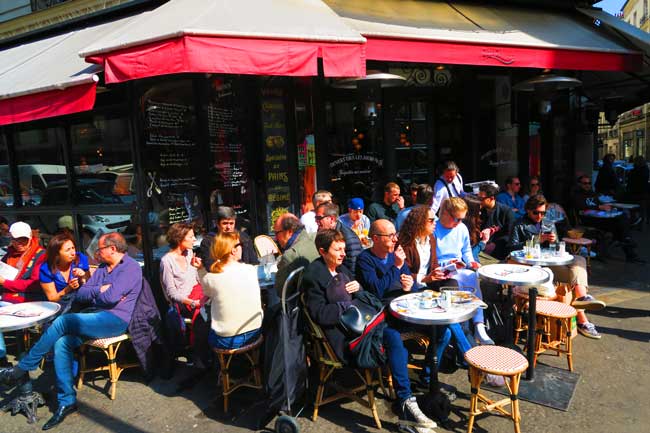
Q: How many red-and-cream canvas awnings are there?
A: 3